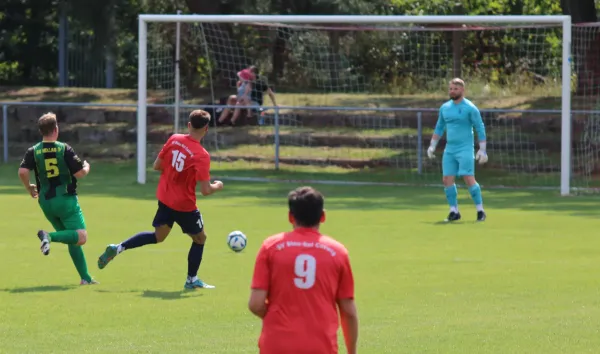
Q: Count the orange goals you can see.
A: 0